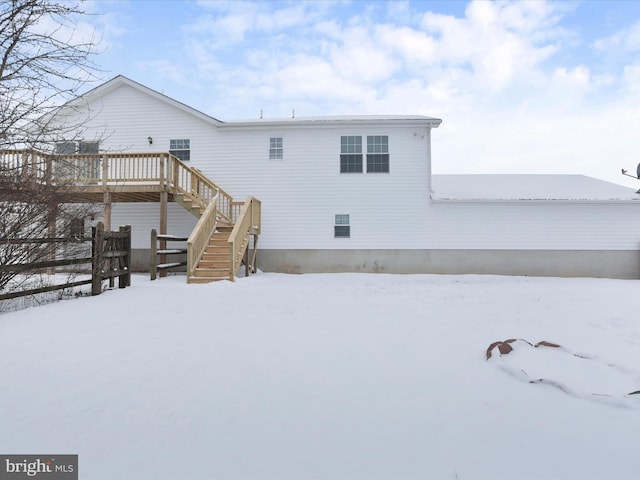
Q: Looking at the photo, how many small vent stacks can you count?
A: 2